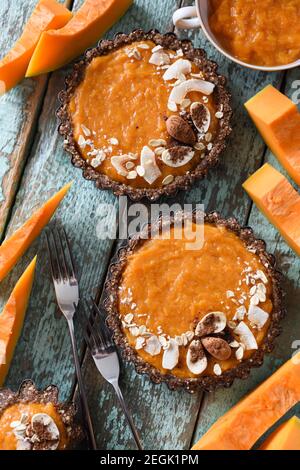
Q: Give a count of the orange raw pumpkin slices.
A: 8